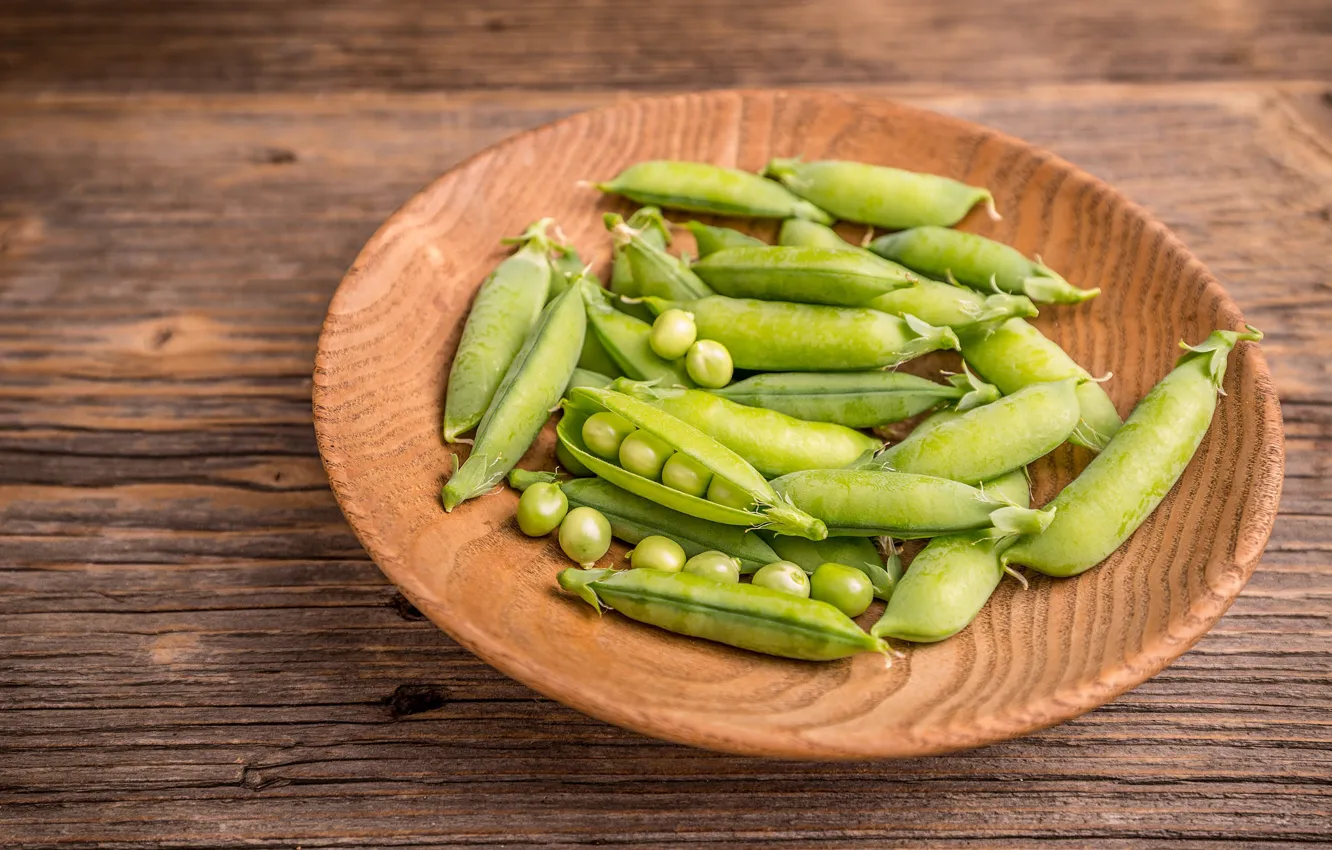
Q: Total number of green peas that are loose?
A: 8